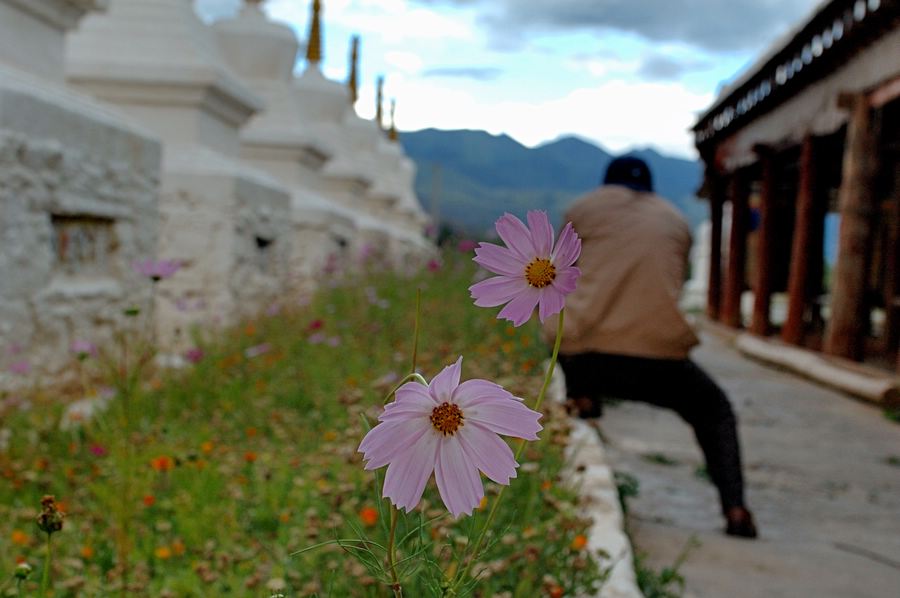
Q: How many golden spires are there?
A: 4